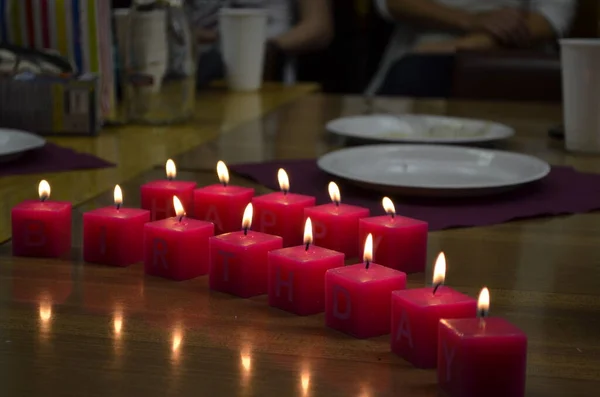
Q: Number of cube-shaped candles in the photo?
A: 13